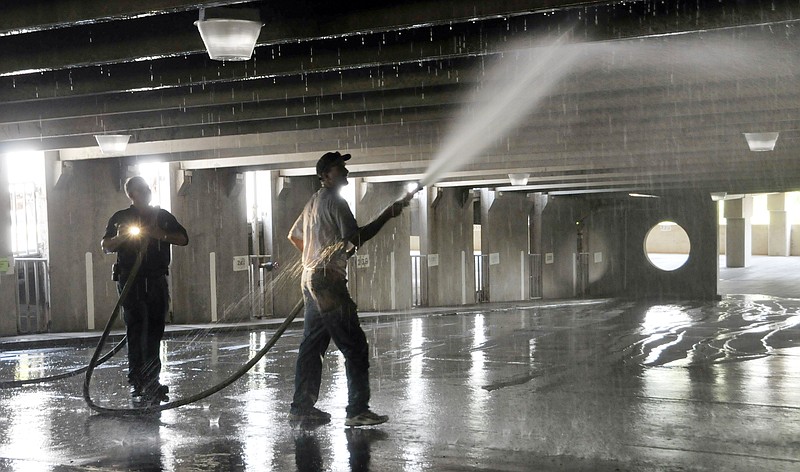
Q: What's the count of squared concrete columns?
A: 2